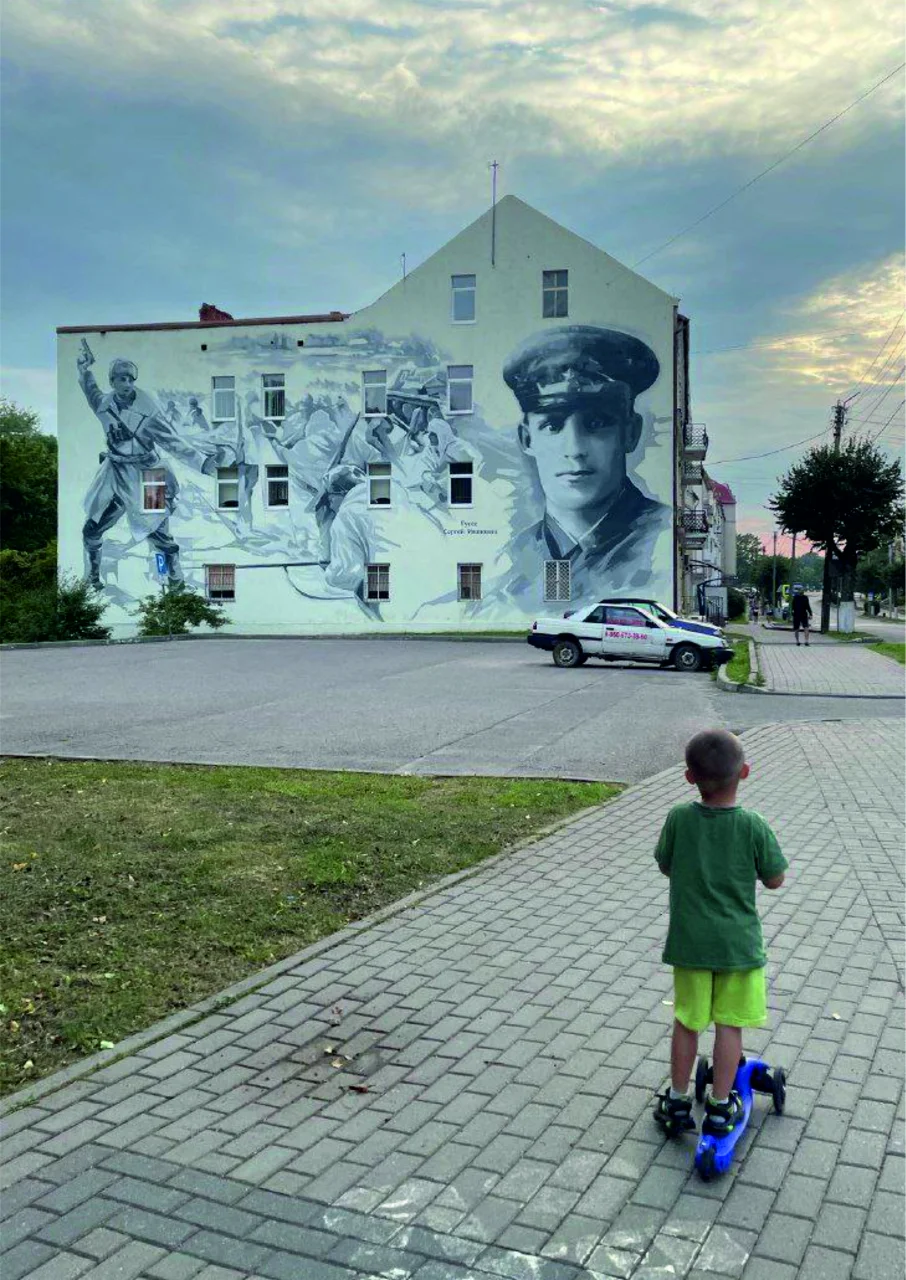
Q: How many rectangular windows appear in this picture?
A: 15